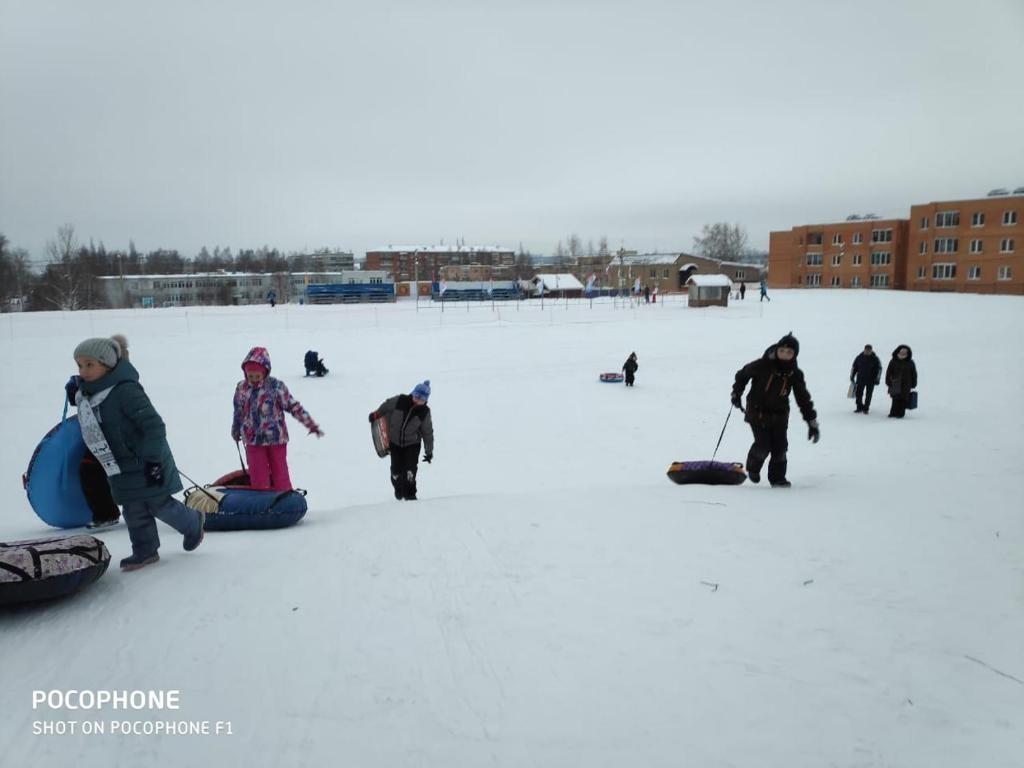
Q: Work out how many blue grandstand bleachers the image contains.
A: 2